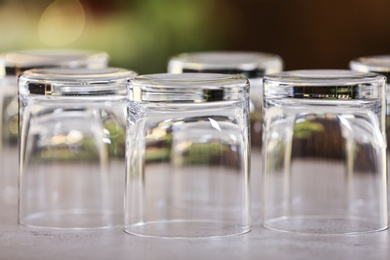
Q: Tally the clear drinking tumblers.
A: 6